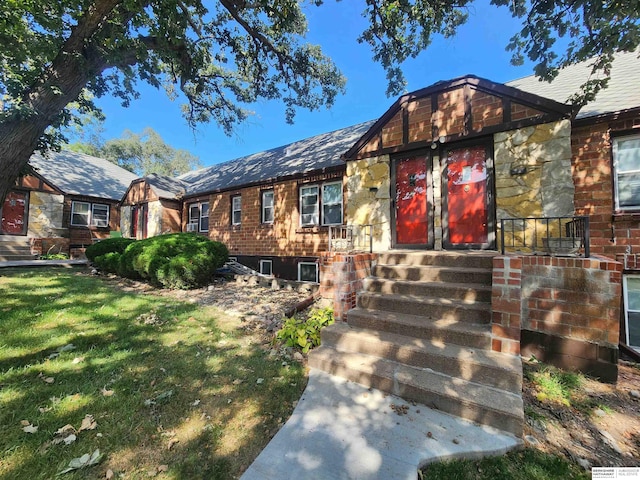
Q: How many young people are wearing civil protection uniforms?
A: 0